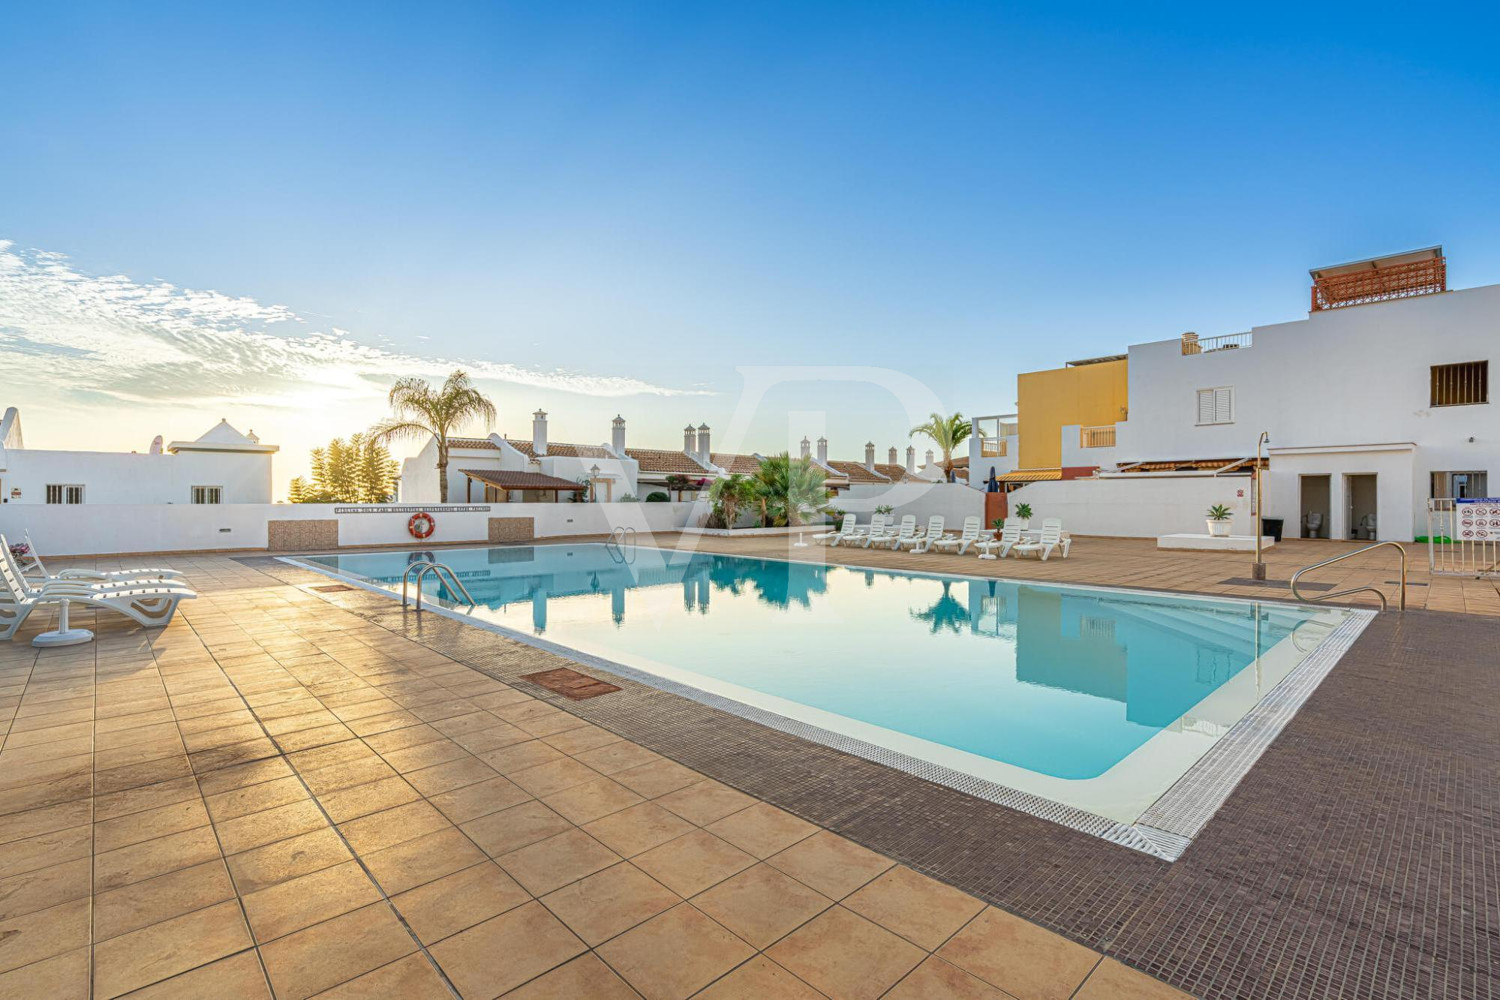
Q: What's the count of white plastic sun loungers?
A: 10